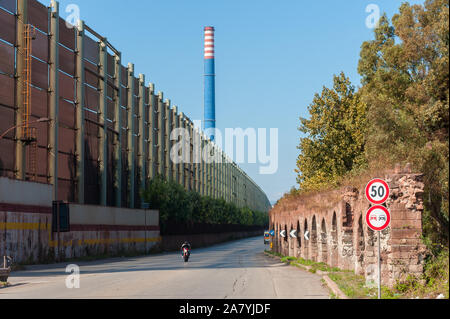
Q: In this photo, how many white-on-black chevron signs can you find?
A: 3